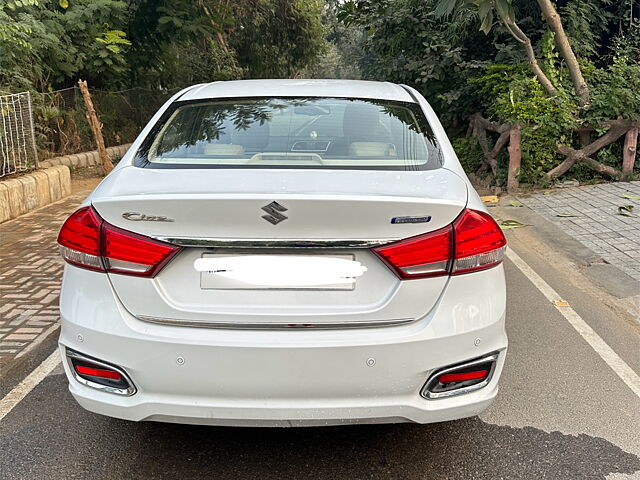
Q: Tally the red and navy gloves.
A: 0